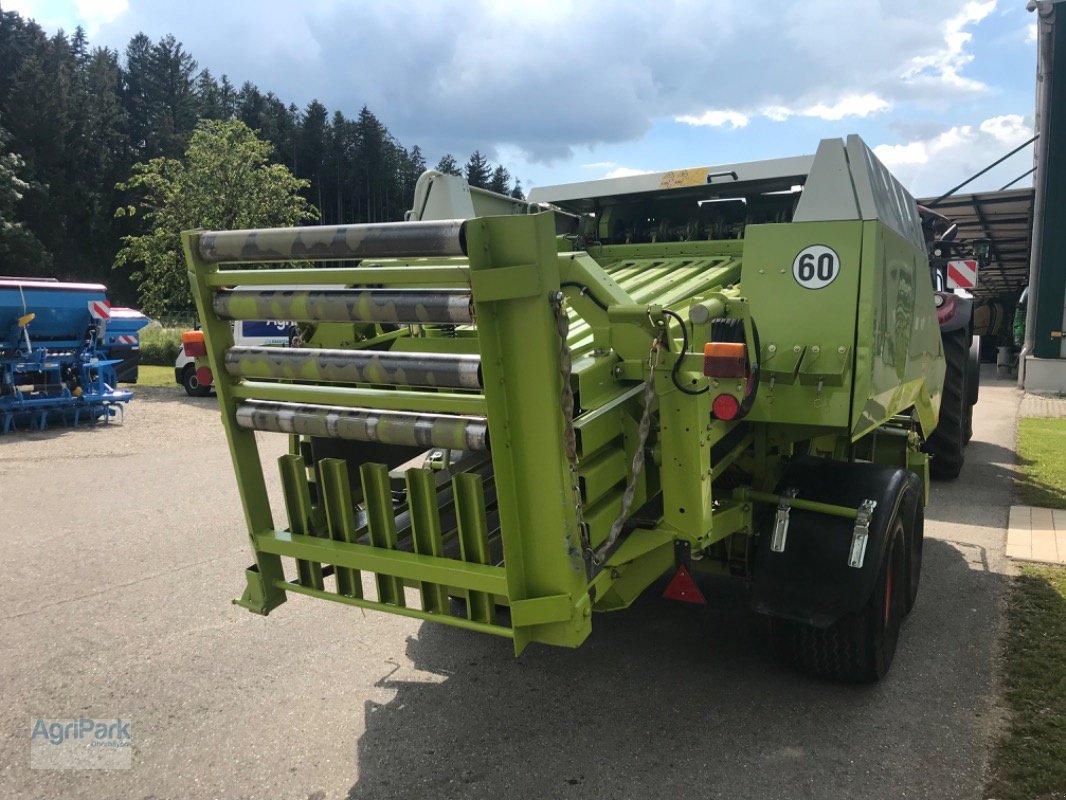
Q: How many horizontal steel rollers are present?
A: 4